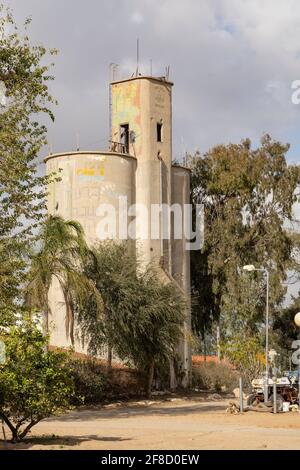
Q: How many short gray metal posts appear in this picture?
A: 2